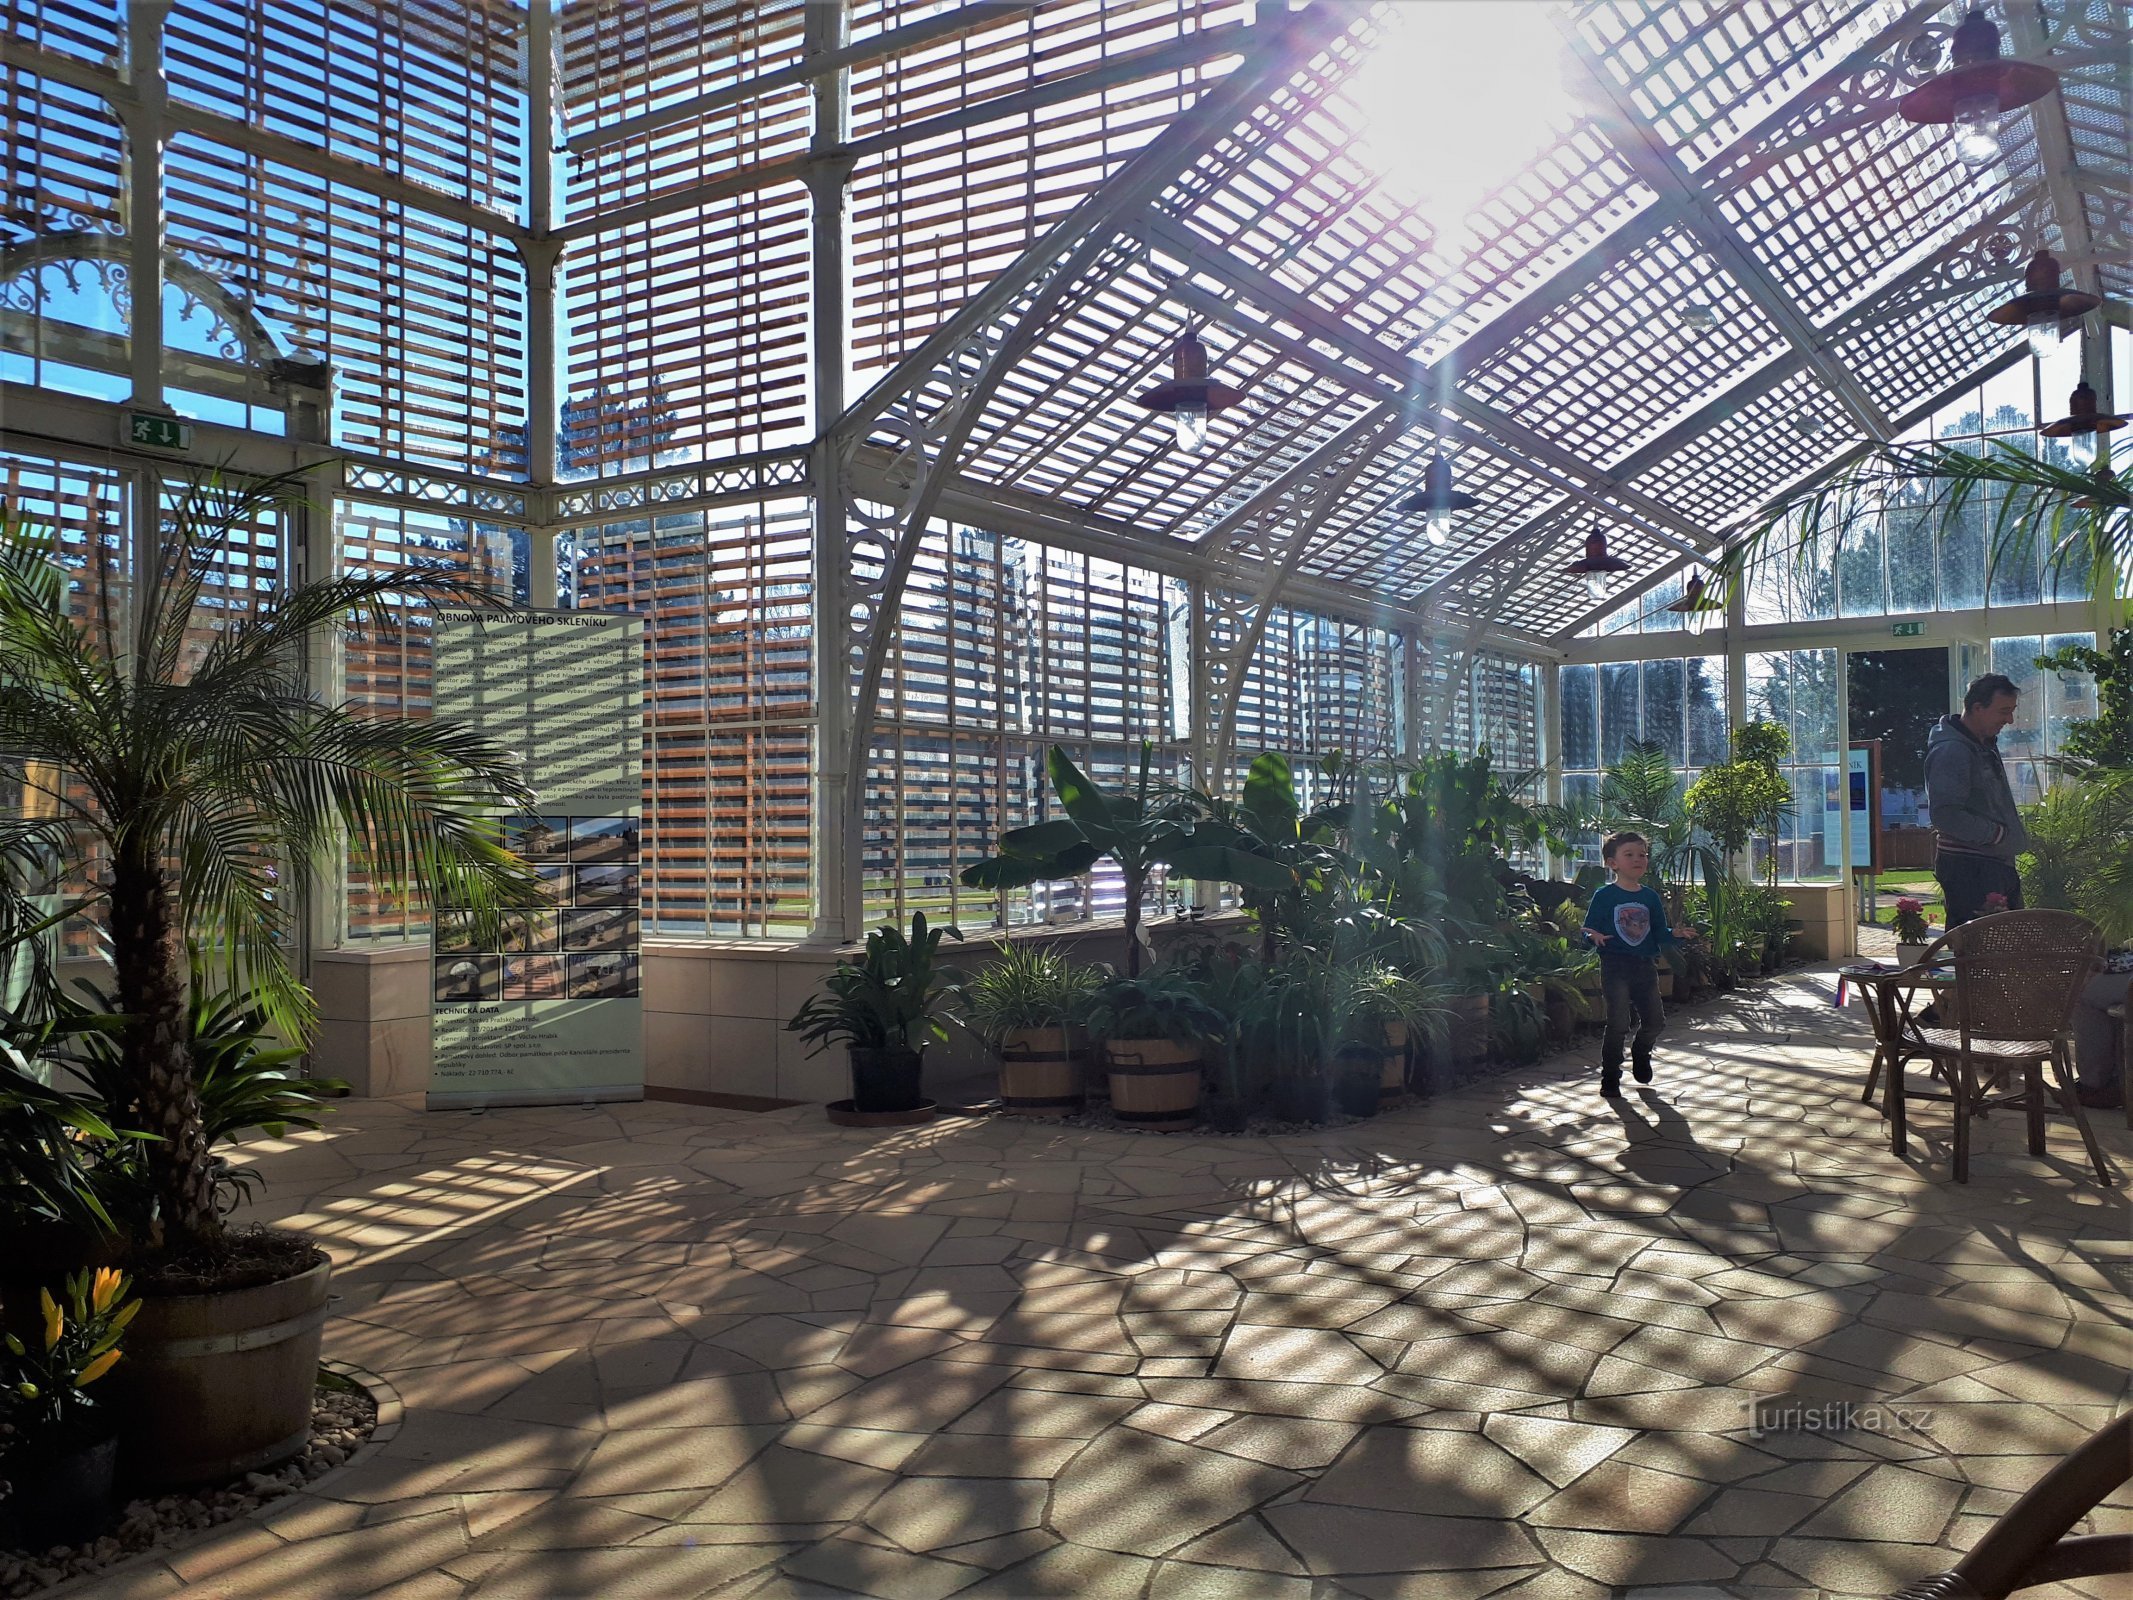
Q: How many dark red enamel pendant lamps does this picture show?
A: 8